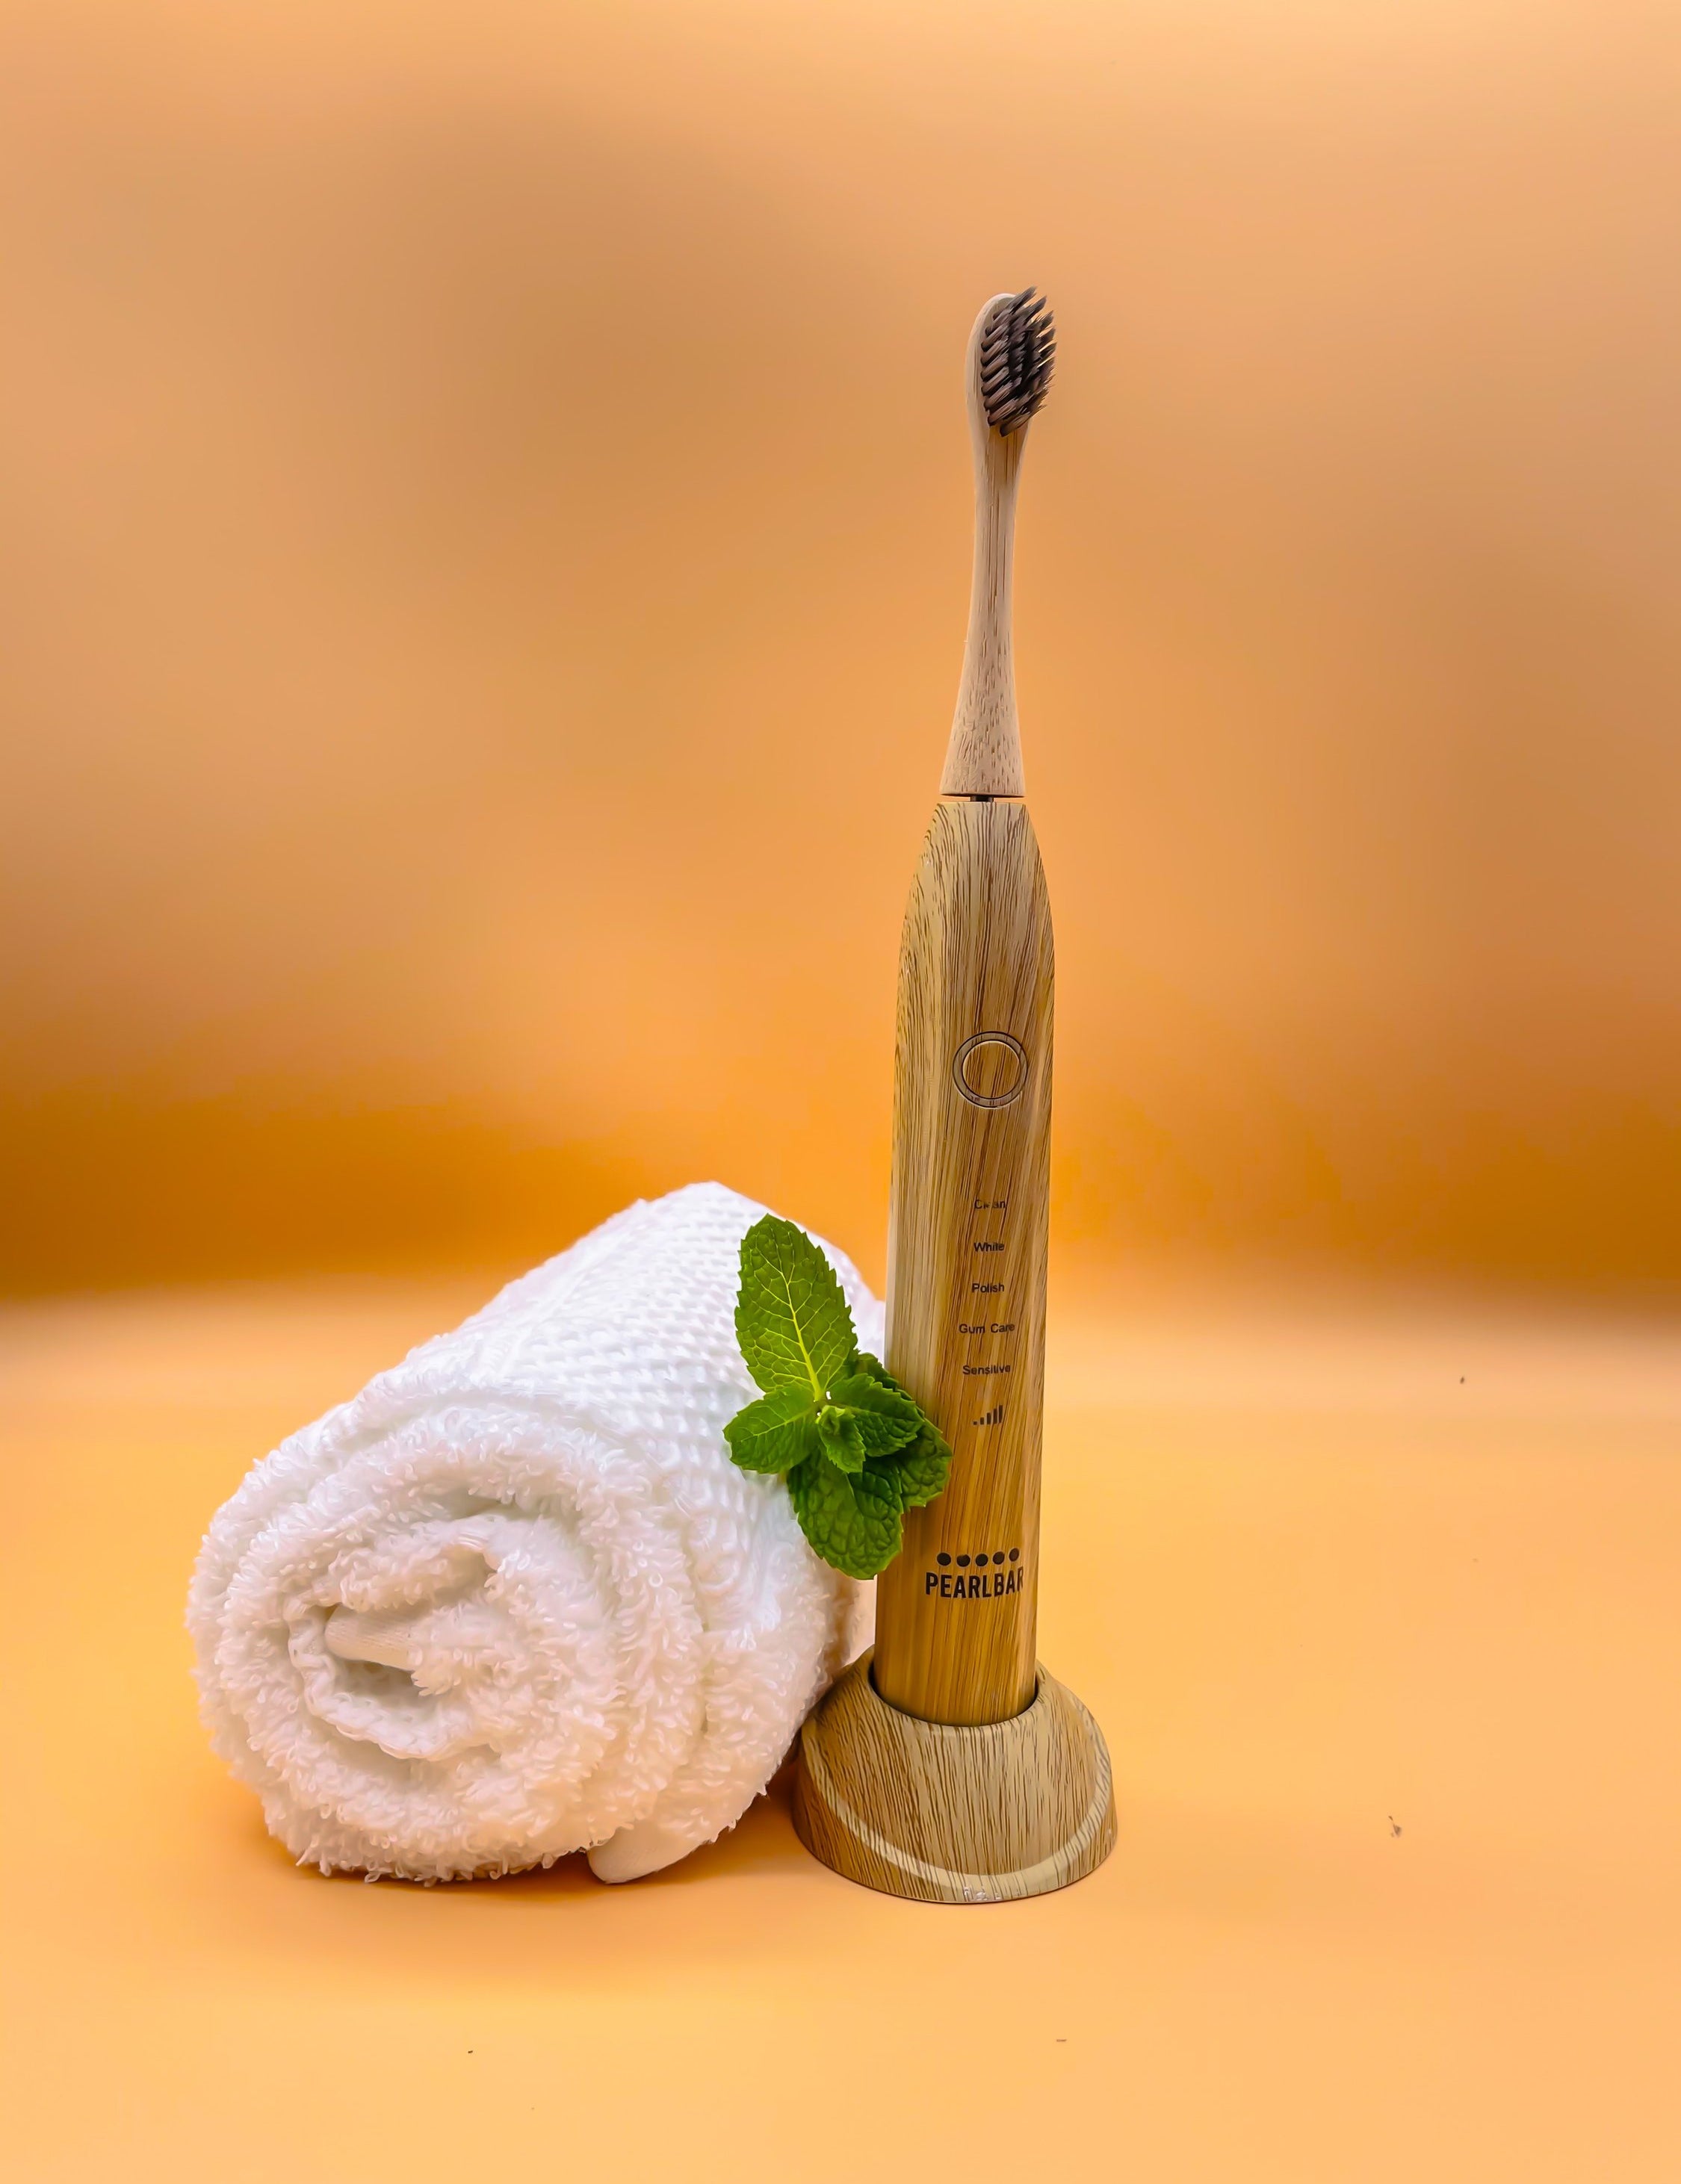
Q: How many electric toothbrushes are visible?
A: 1